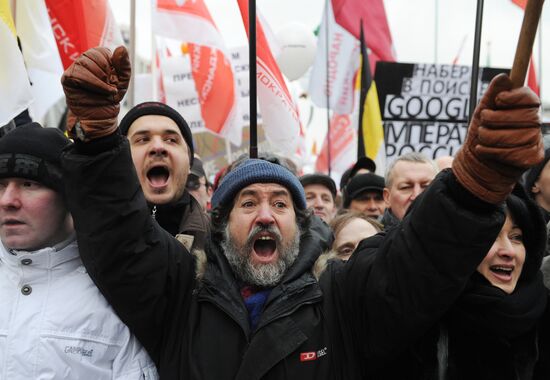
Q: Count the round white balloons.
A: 1